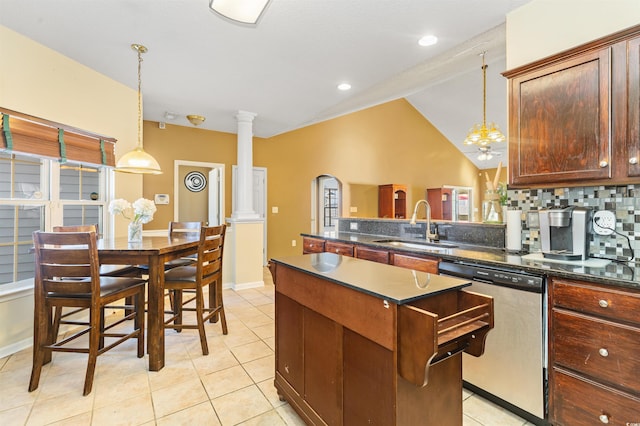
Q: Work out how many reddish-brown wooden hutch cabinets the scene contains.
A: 2